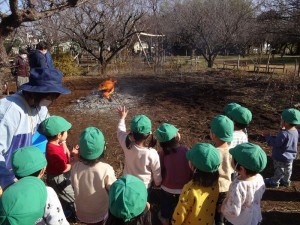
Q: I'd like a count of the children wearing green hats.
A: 13